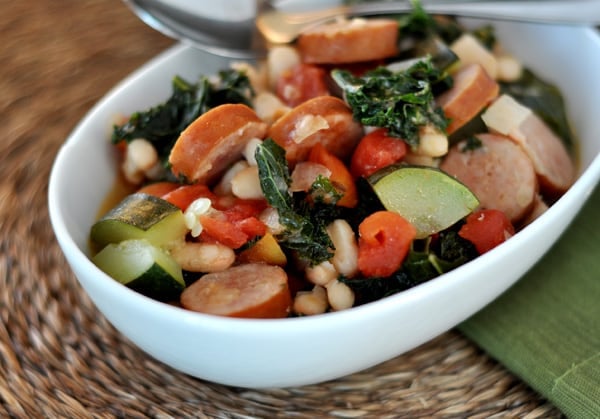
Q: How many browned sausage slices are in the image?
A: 7